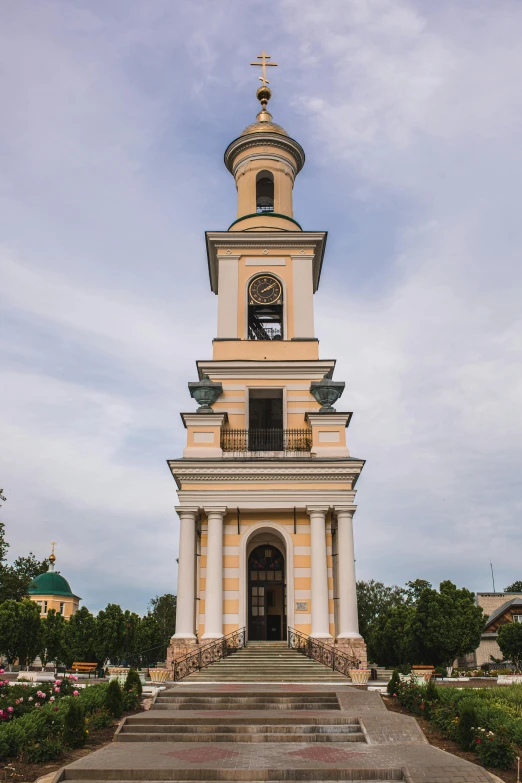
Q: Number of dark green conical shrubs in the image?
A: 6